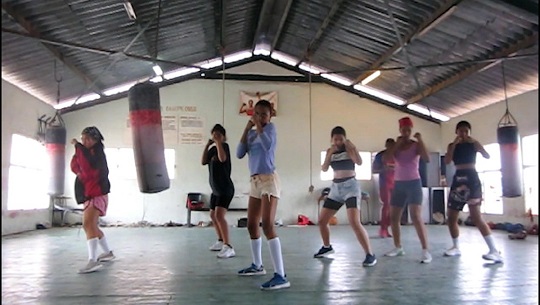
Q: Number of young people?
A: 7